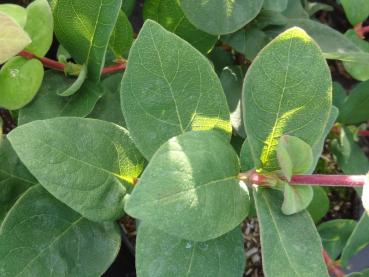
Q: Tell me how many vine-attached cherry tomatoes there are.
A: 0